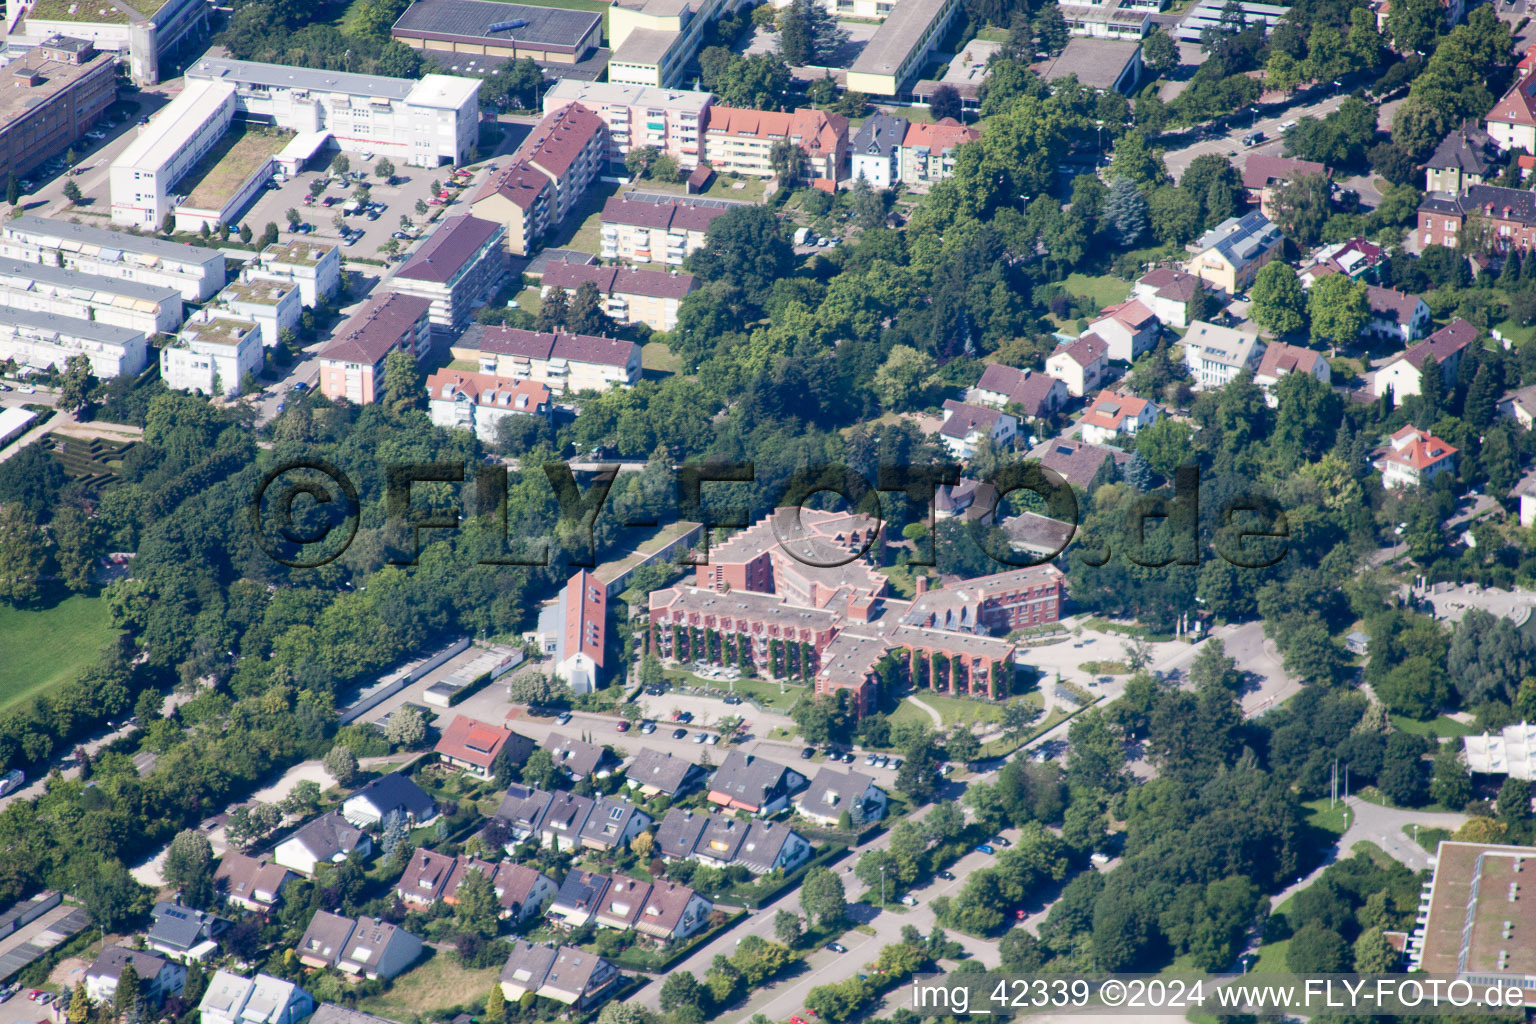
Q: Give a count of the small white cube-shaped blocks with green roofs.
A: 3